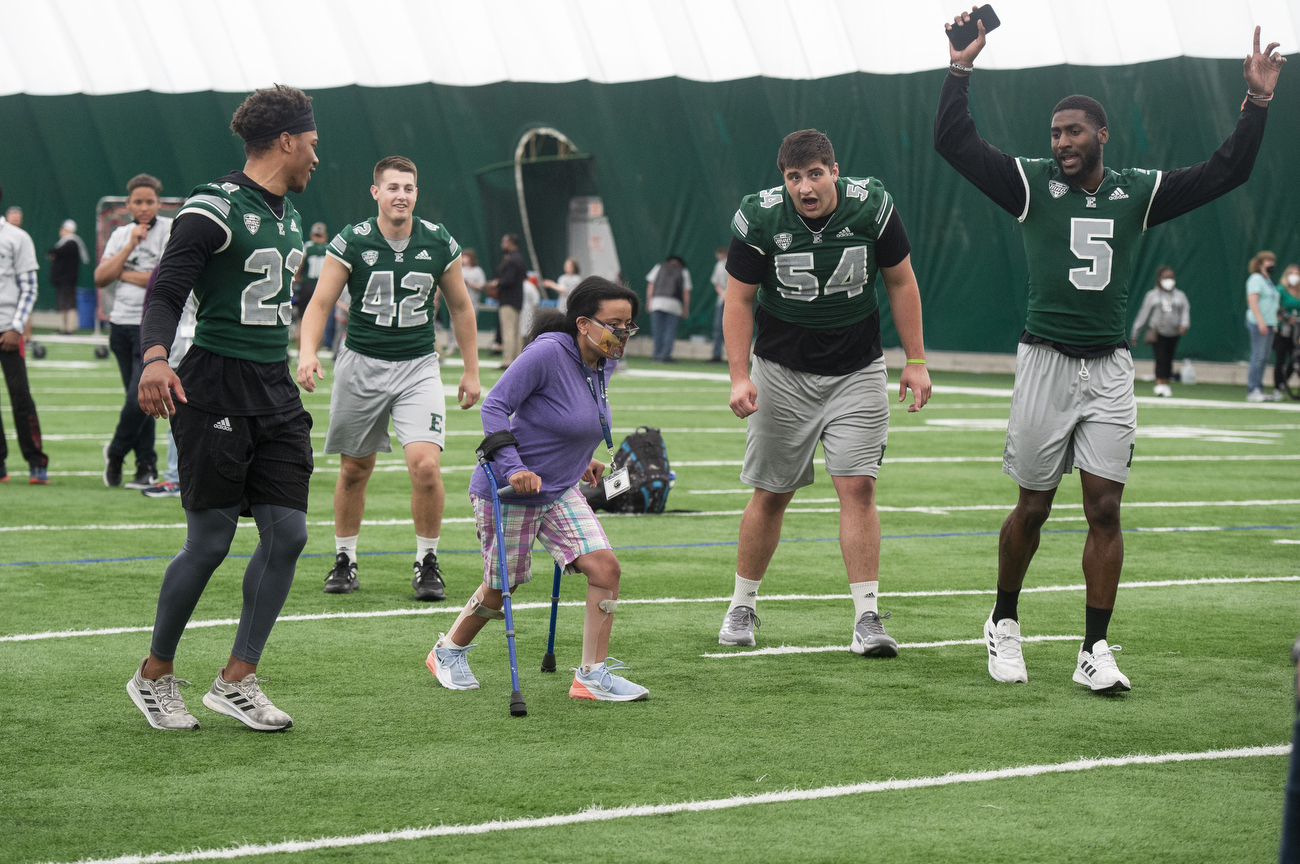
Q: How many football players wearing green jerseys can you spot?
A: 4